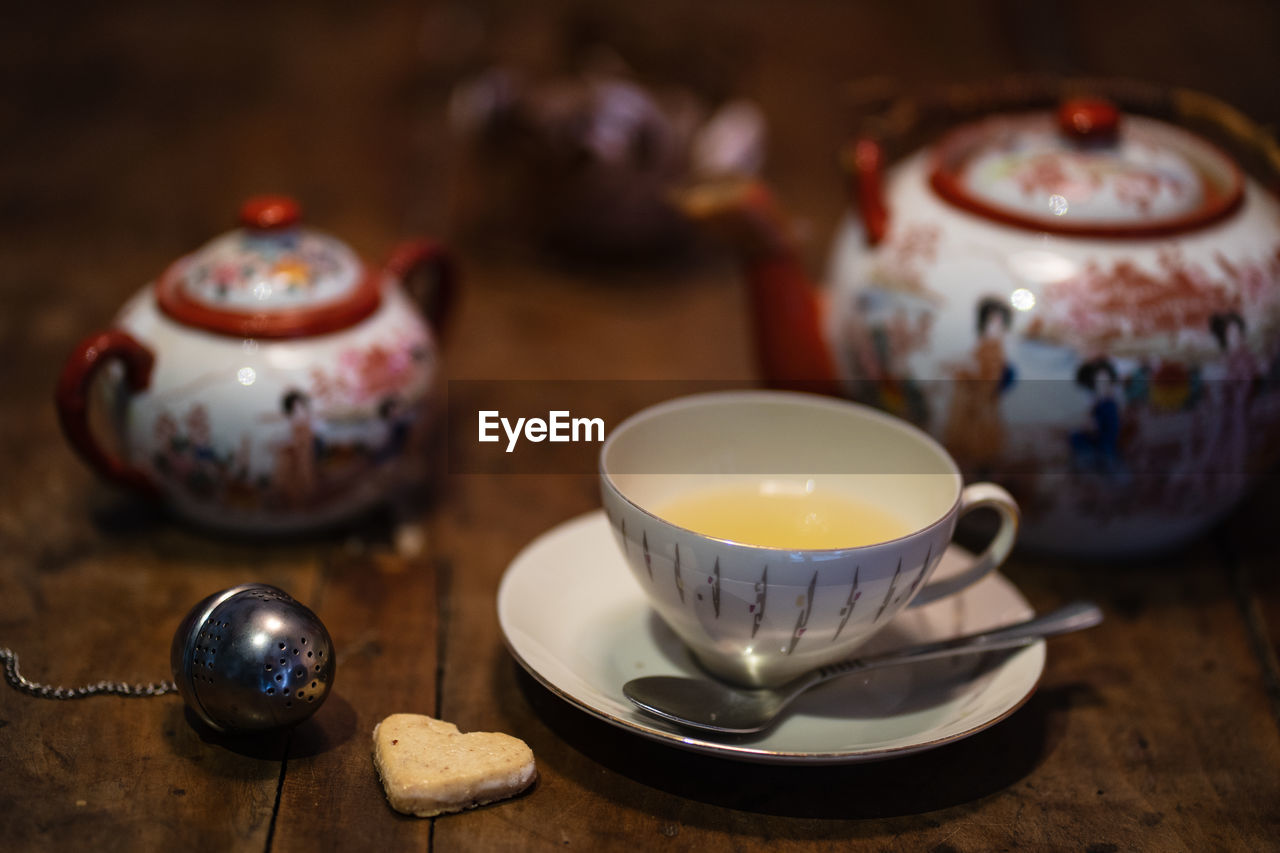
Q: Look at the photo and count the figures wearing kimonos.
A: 5